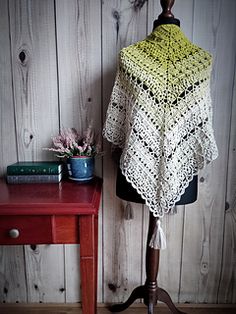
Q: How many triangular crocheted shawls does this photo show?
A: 1